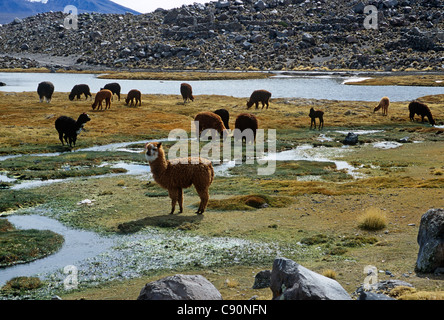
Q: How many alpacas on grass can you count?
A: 15